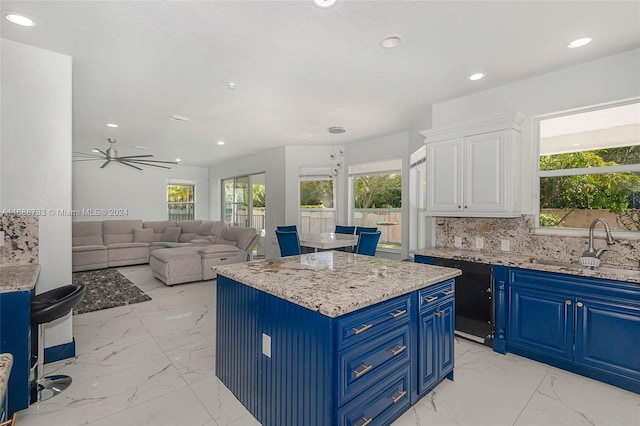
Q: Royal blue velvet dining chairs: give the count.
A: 5